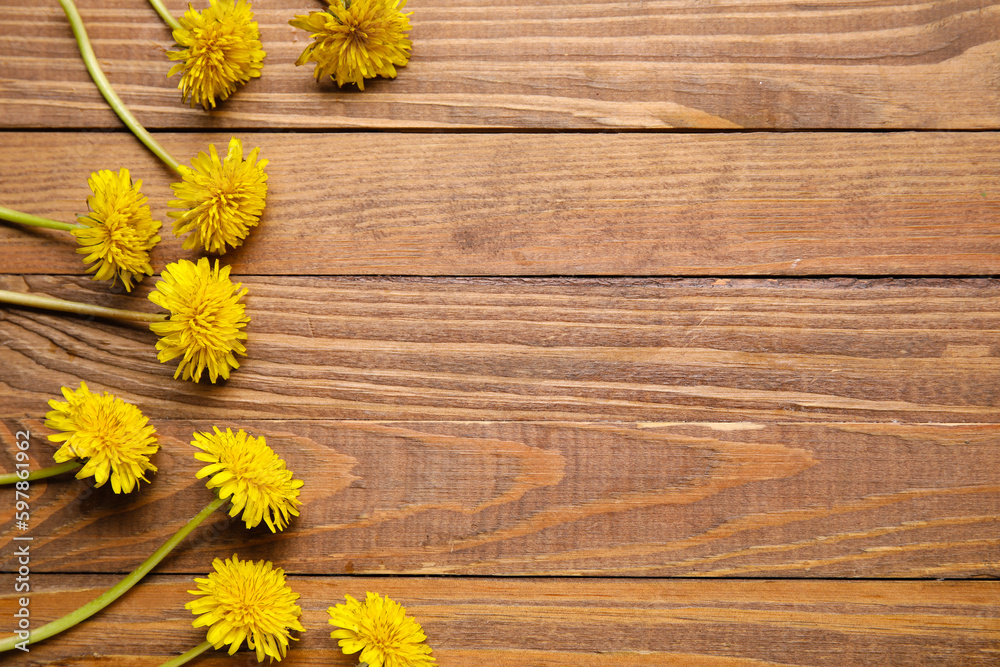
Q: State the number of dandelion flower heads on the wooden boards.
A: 9